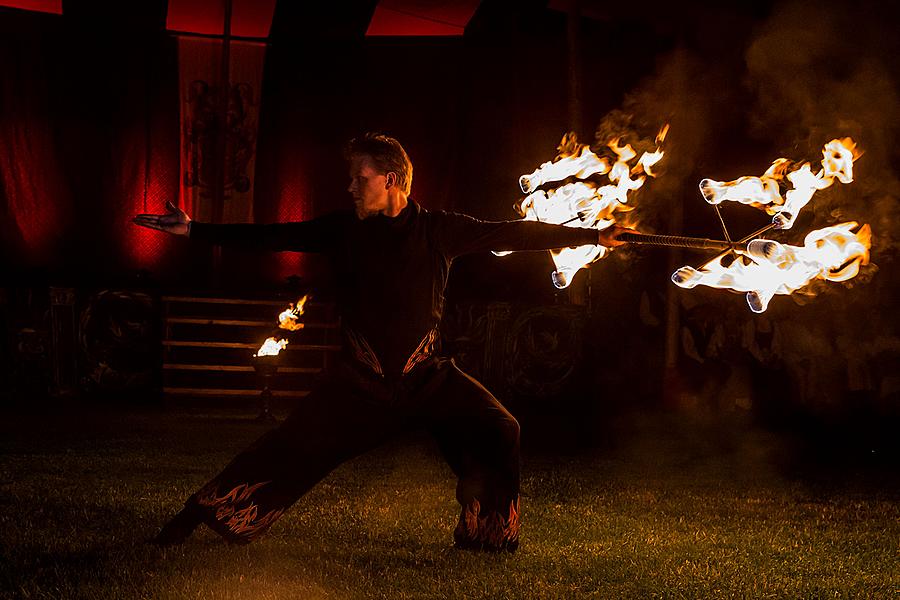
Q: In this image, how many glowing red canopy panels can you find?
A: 3